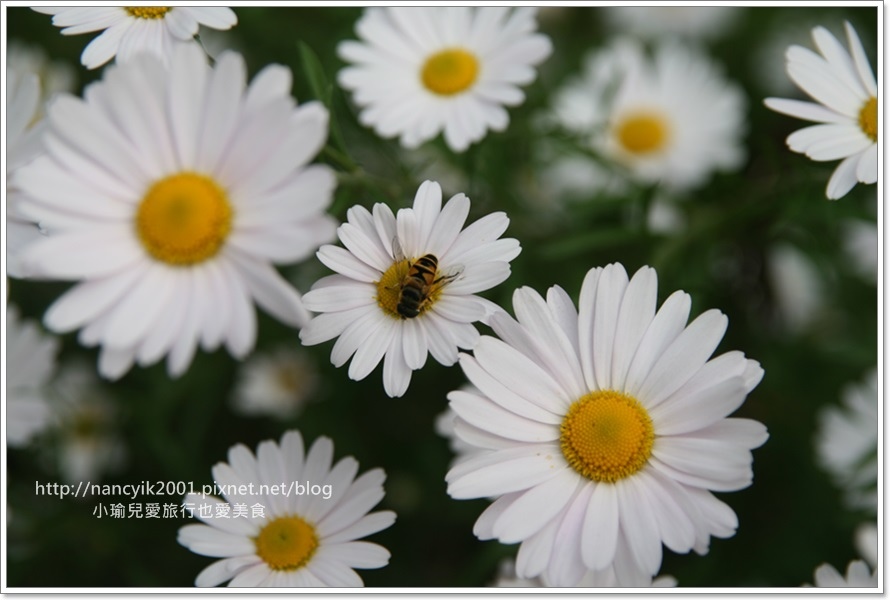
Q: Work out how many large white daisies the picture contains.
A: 2